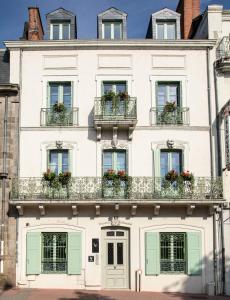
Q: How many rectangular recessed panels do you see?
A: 3